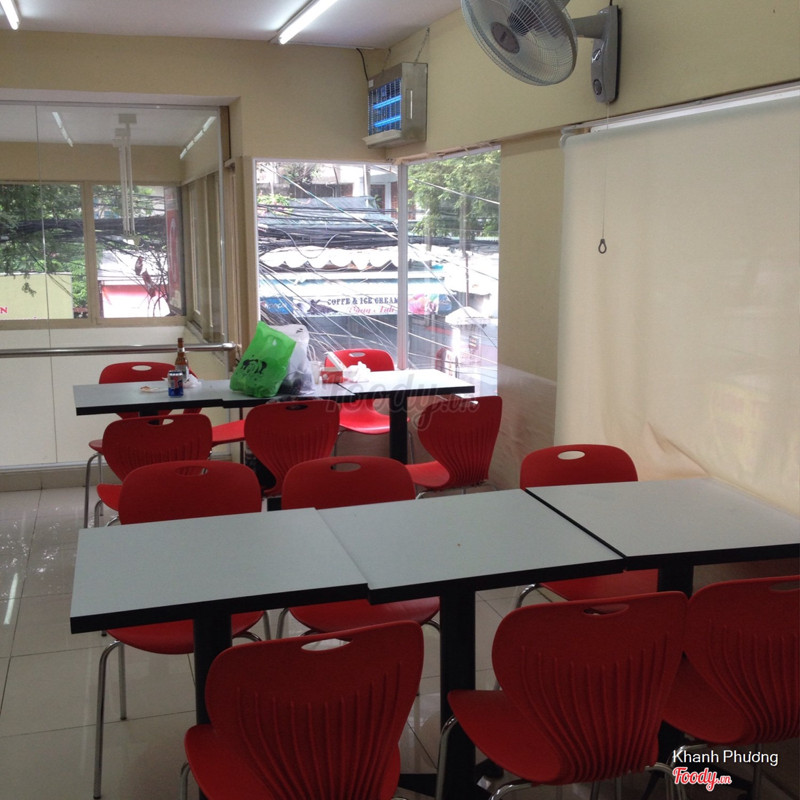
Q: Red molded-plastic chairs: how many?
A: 12